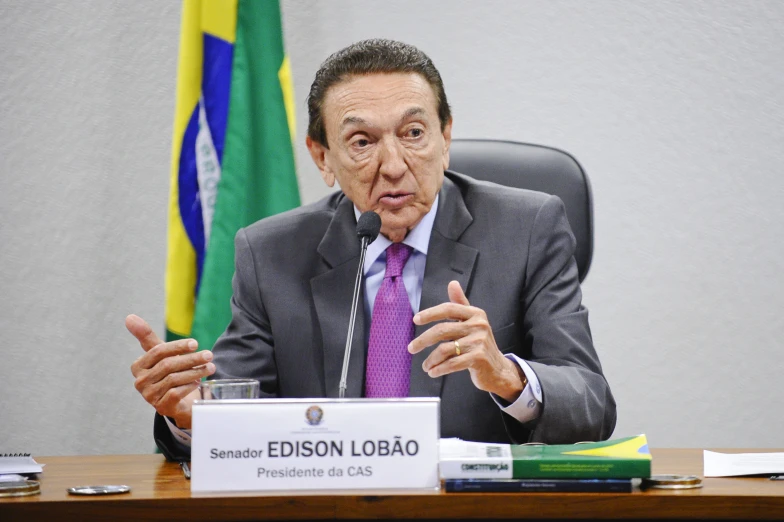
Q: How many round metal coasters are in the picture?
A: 3